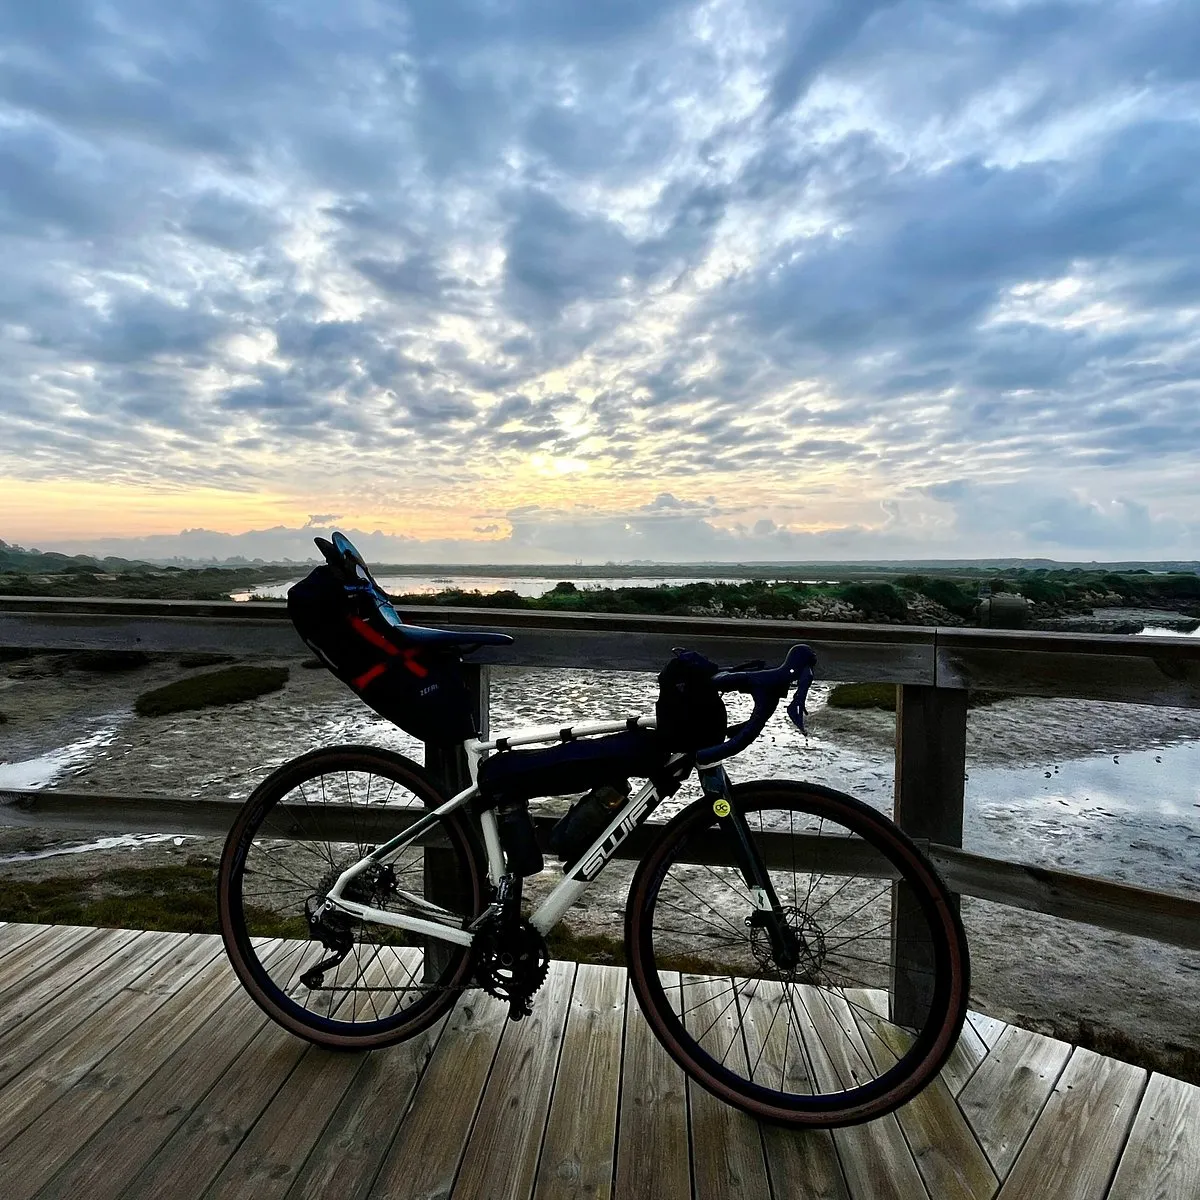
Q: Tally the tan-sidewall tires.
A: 2